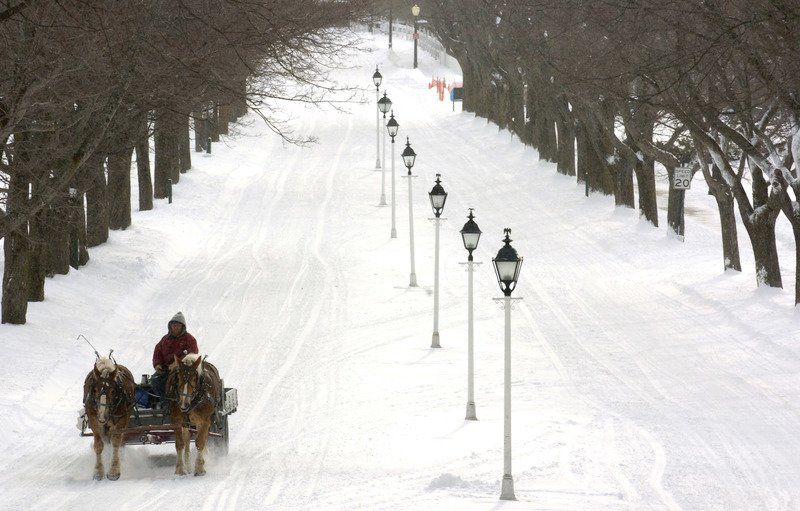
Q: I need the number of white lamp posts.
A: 7